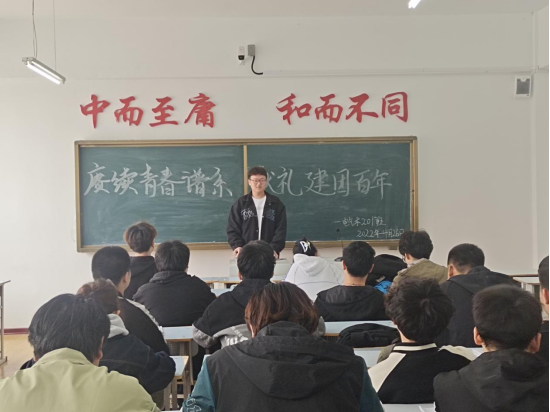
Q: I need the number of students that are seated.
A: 14